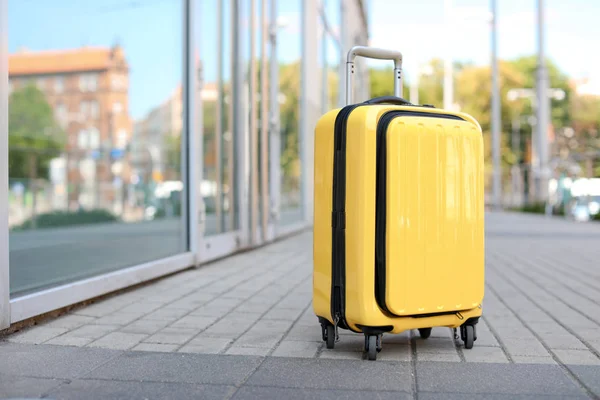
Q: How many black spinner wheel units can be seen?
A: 4